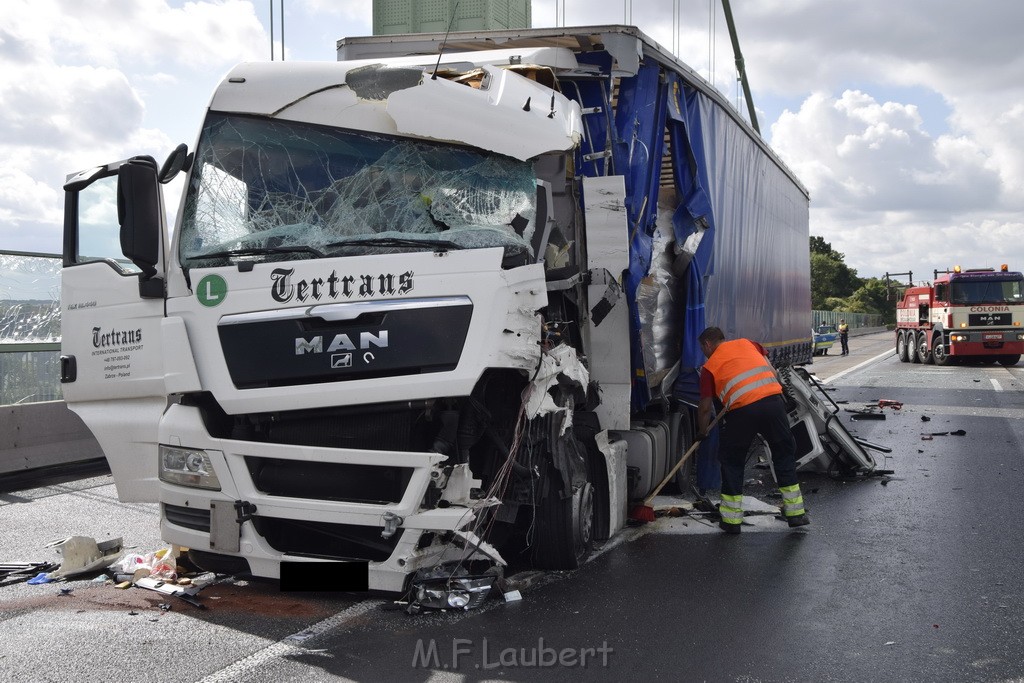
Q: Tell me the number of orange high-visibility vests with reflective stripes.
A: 1